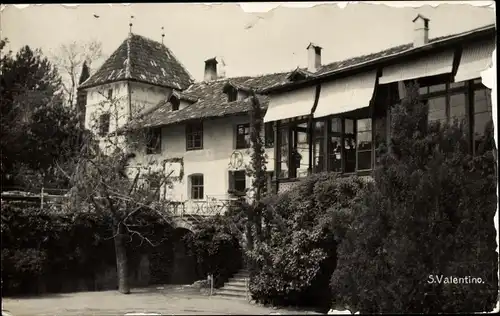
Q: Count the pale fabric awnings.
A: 4